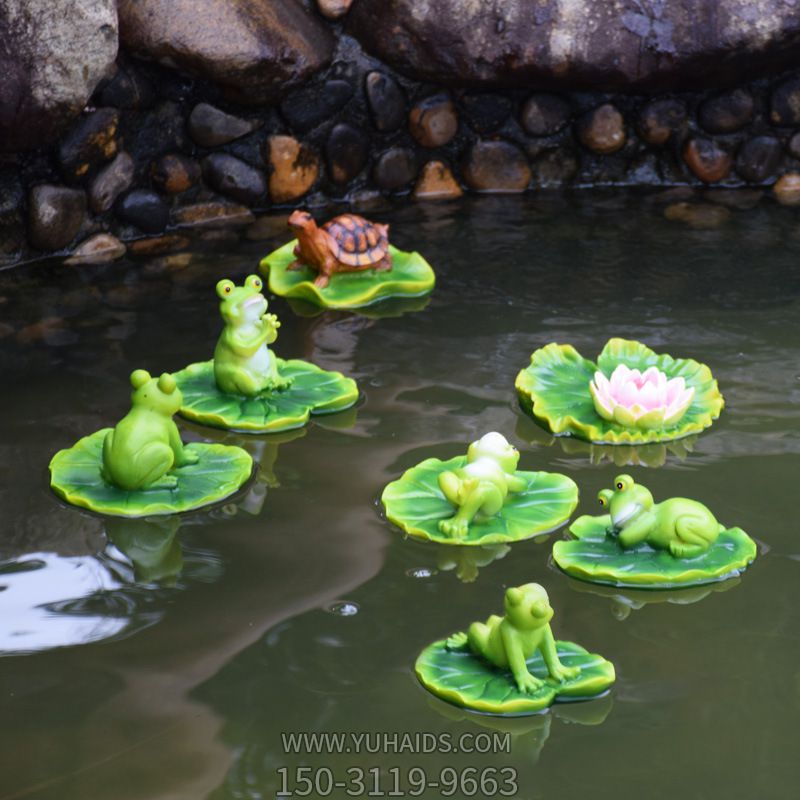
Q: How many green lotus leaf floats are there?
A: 7